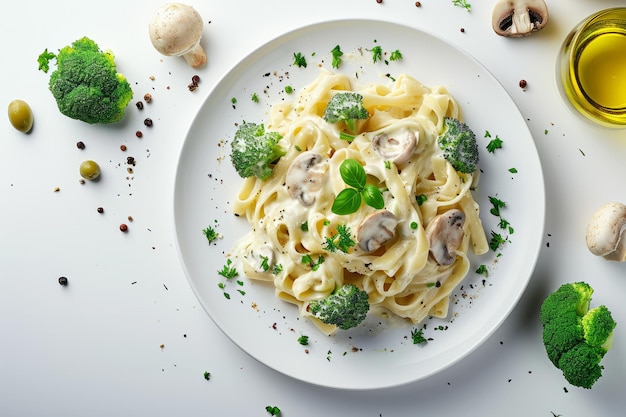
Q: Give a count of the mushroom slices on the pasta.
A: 4